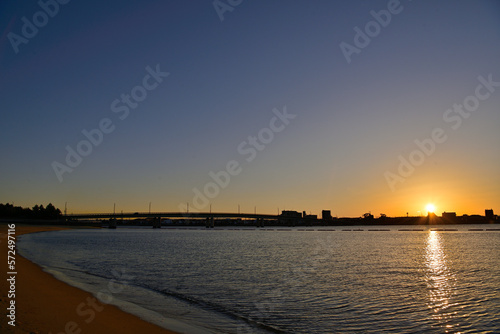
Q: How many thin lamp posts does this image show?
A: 8